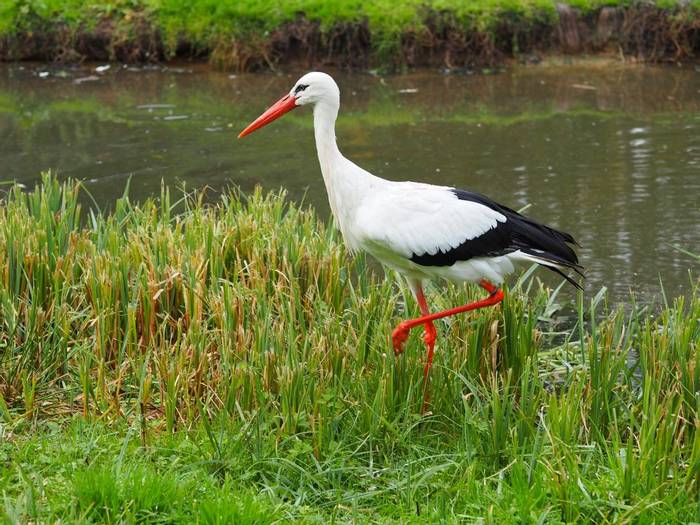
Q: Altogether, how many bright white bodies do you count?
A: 1